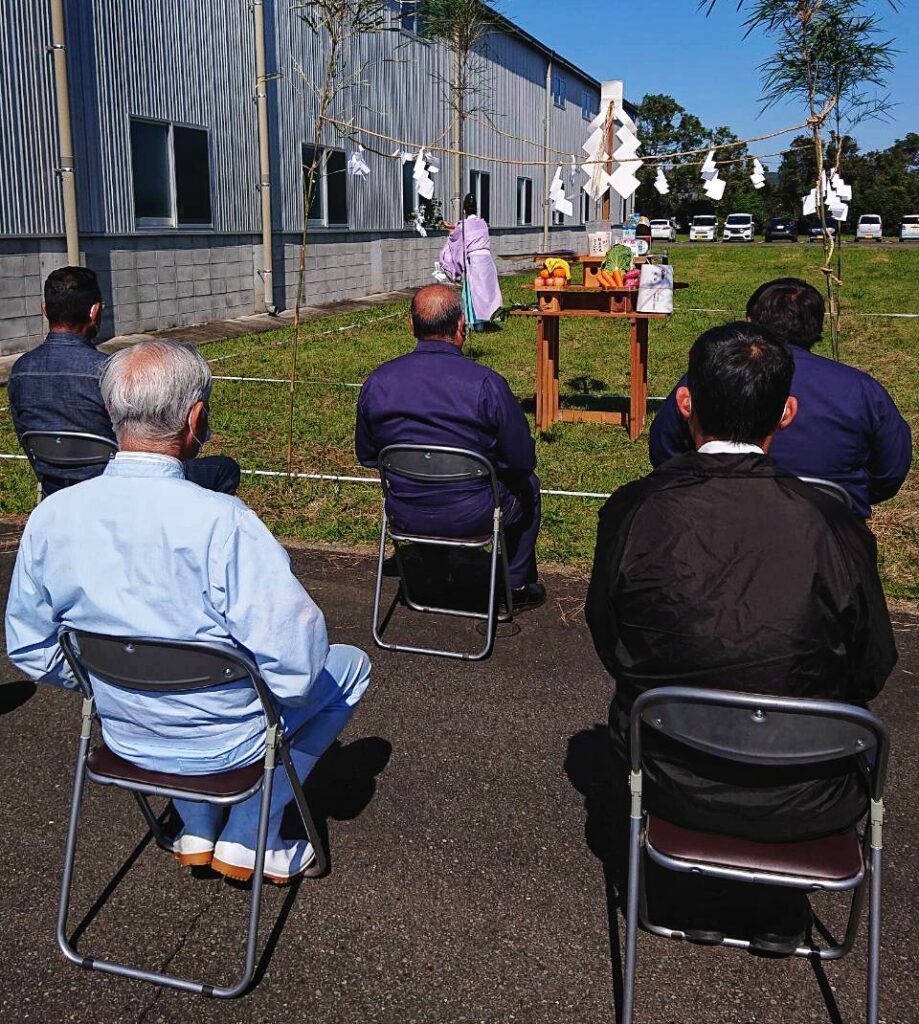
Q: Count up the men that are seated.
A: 5